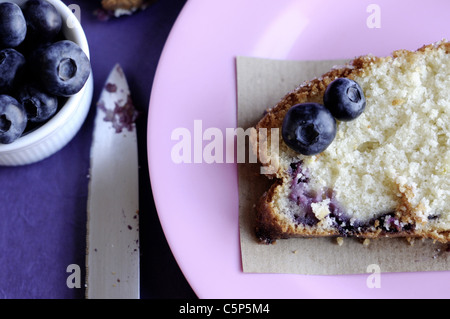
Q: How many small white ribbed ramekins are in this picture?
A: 1